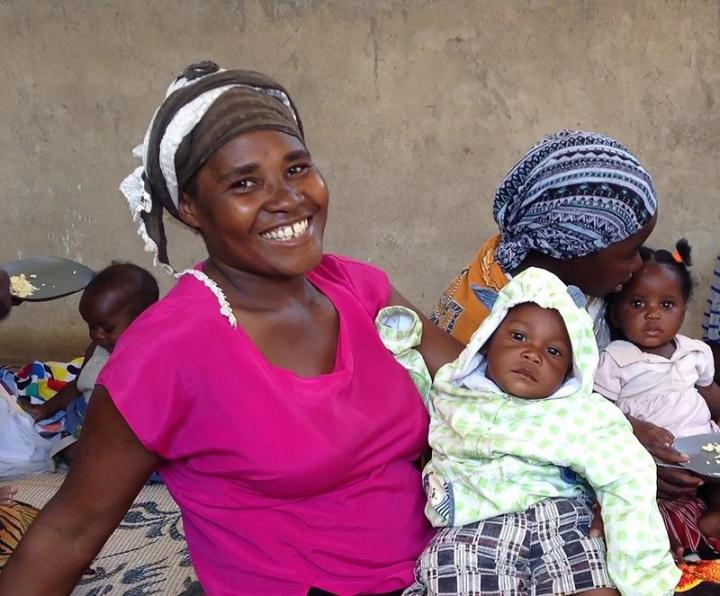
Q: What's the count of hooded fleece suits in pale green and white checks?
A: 1